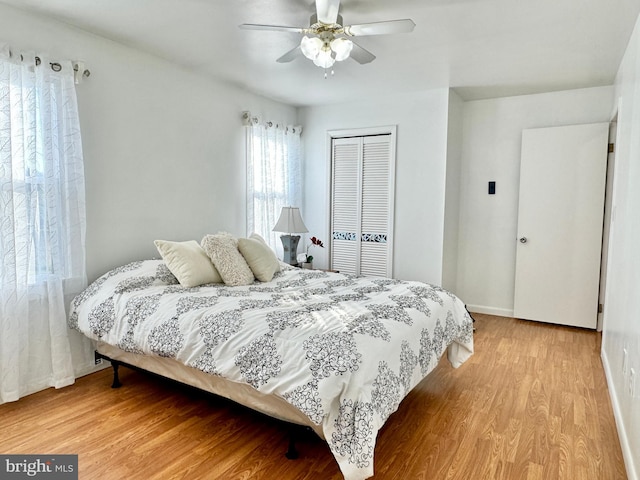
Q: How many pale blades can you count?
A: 5